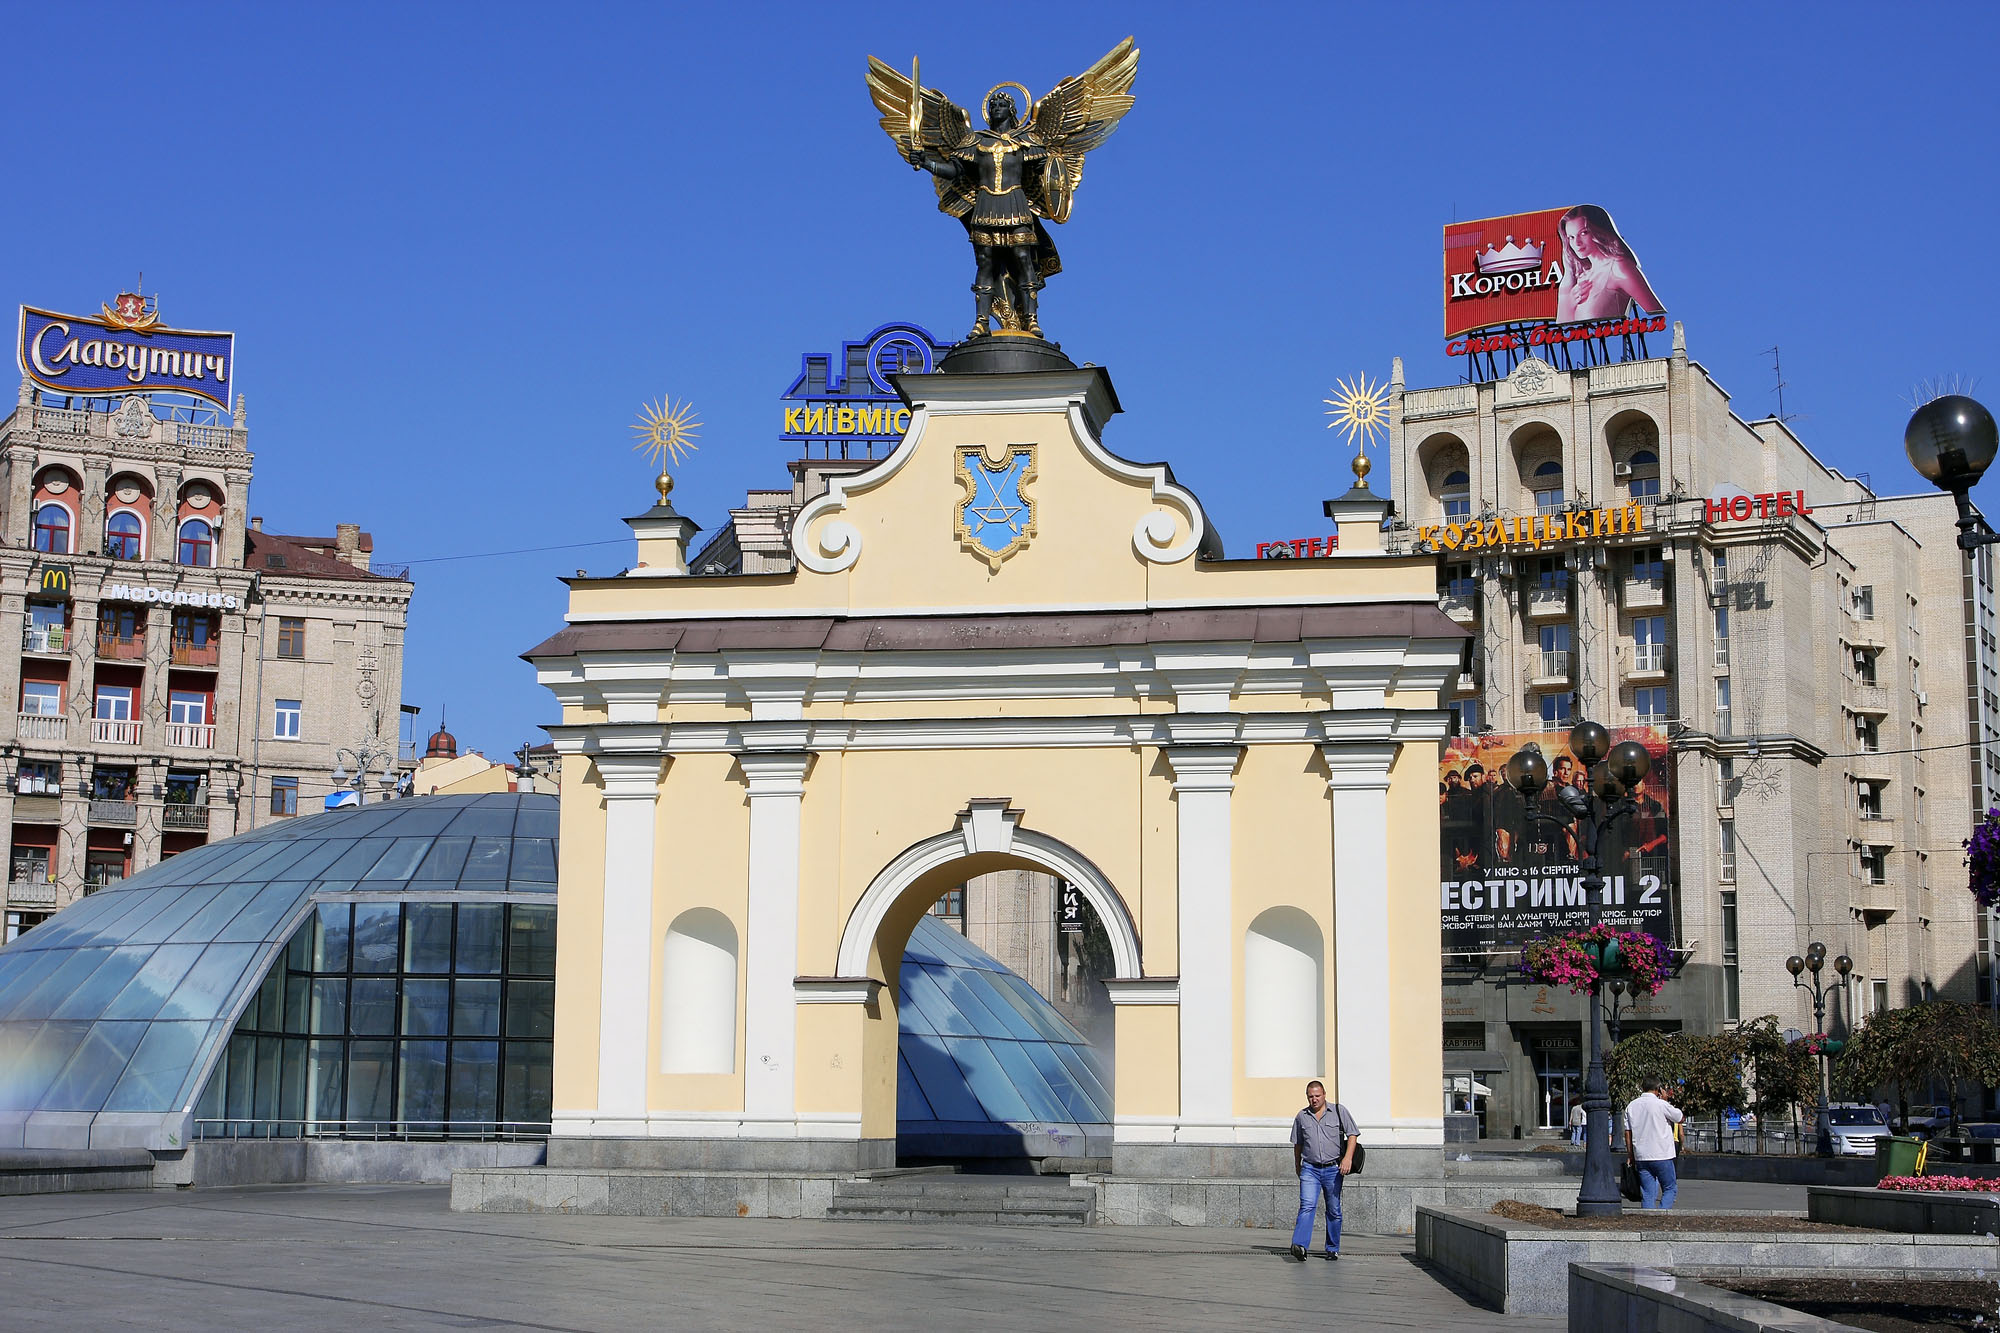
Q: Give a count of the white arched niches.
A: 2